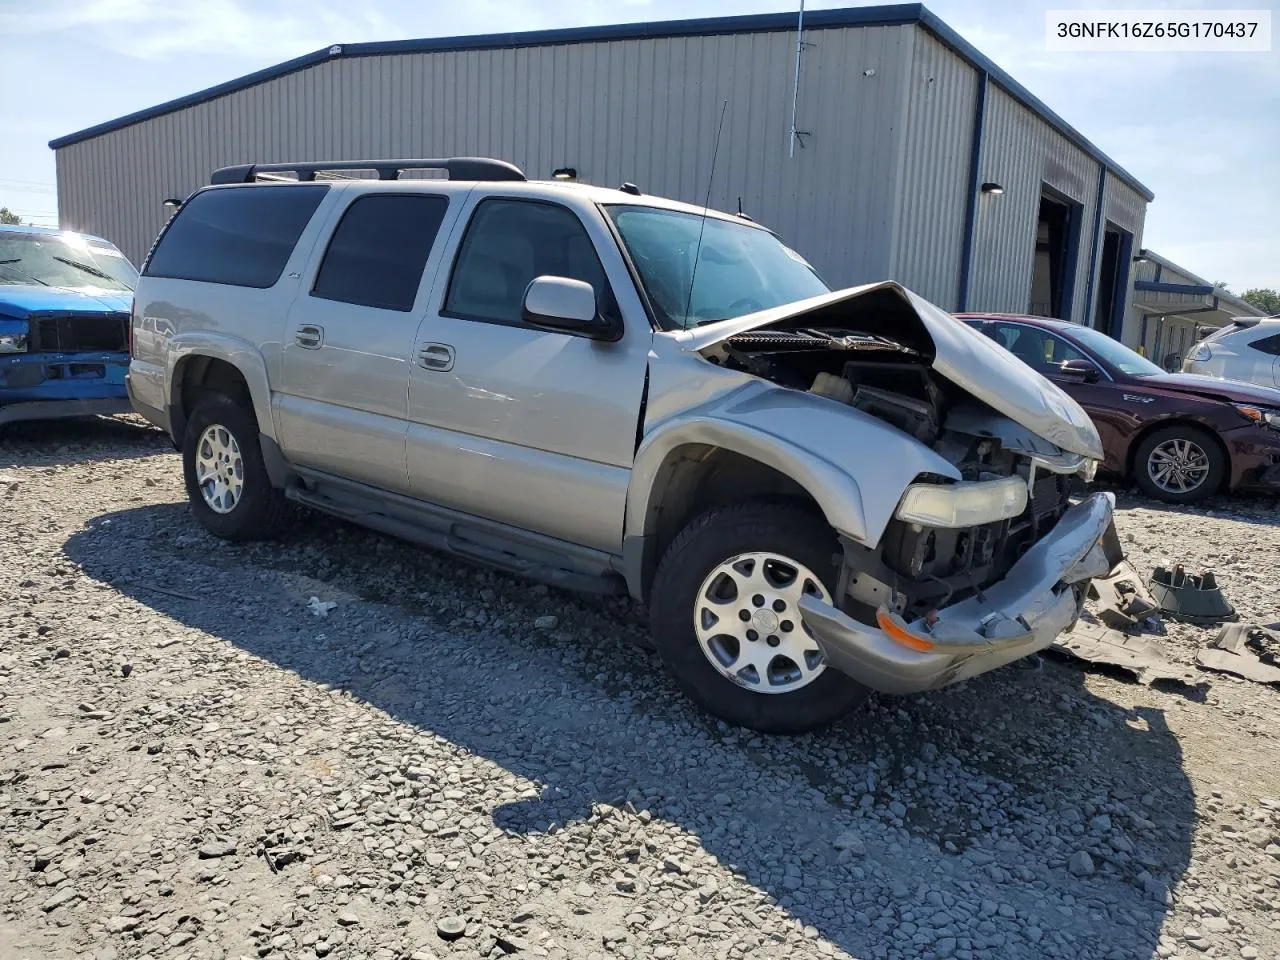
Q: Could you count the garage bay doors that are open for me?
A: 2